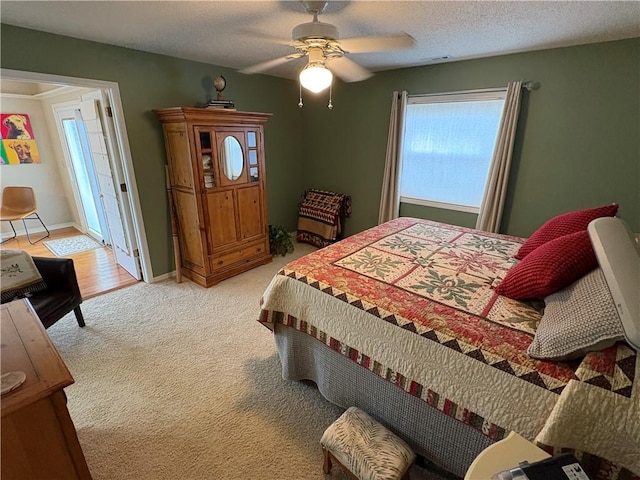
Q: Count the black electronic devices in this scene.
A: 1